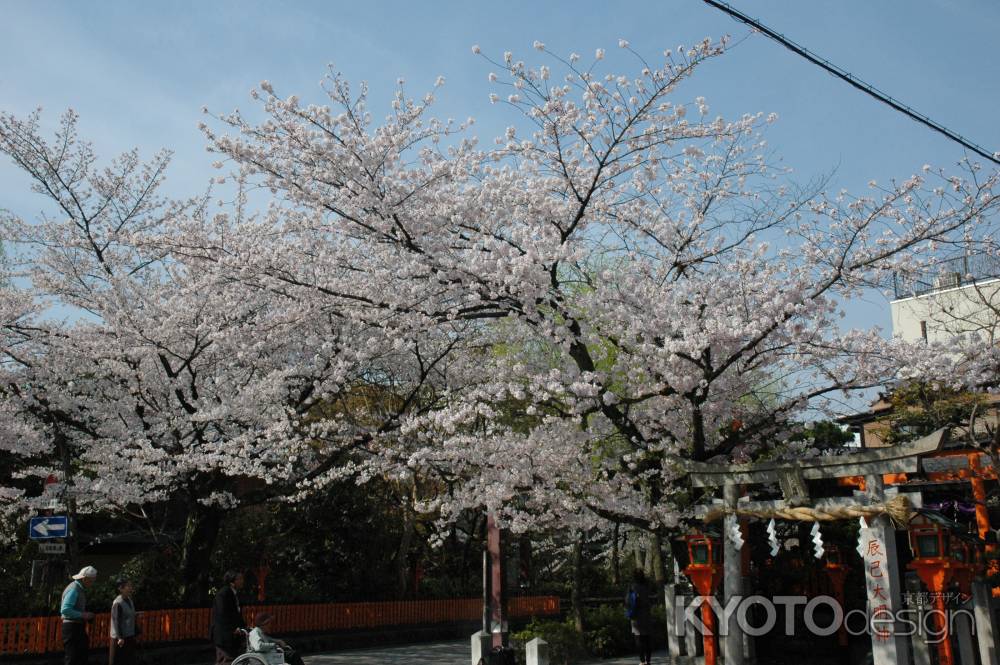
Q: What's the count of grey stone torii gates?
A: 1